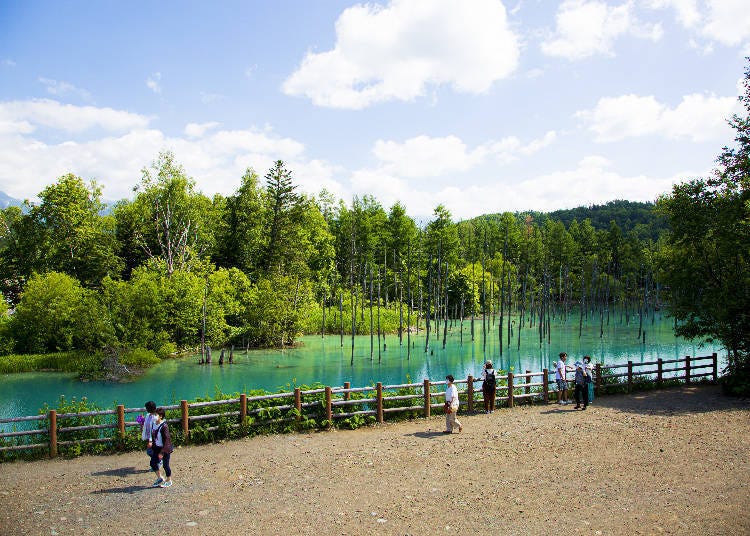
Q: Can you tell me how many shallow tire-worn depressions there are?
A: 0